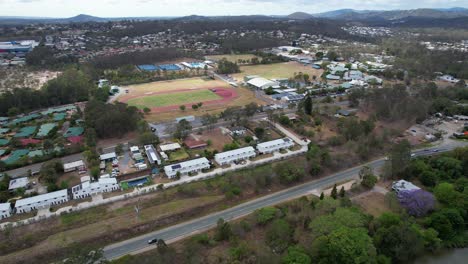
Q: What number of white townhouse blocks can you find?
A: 6